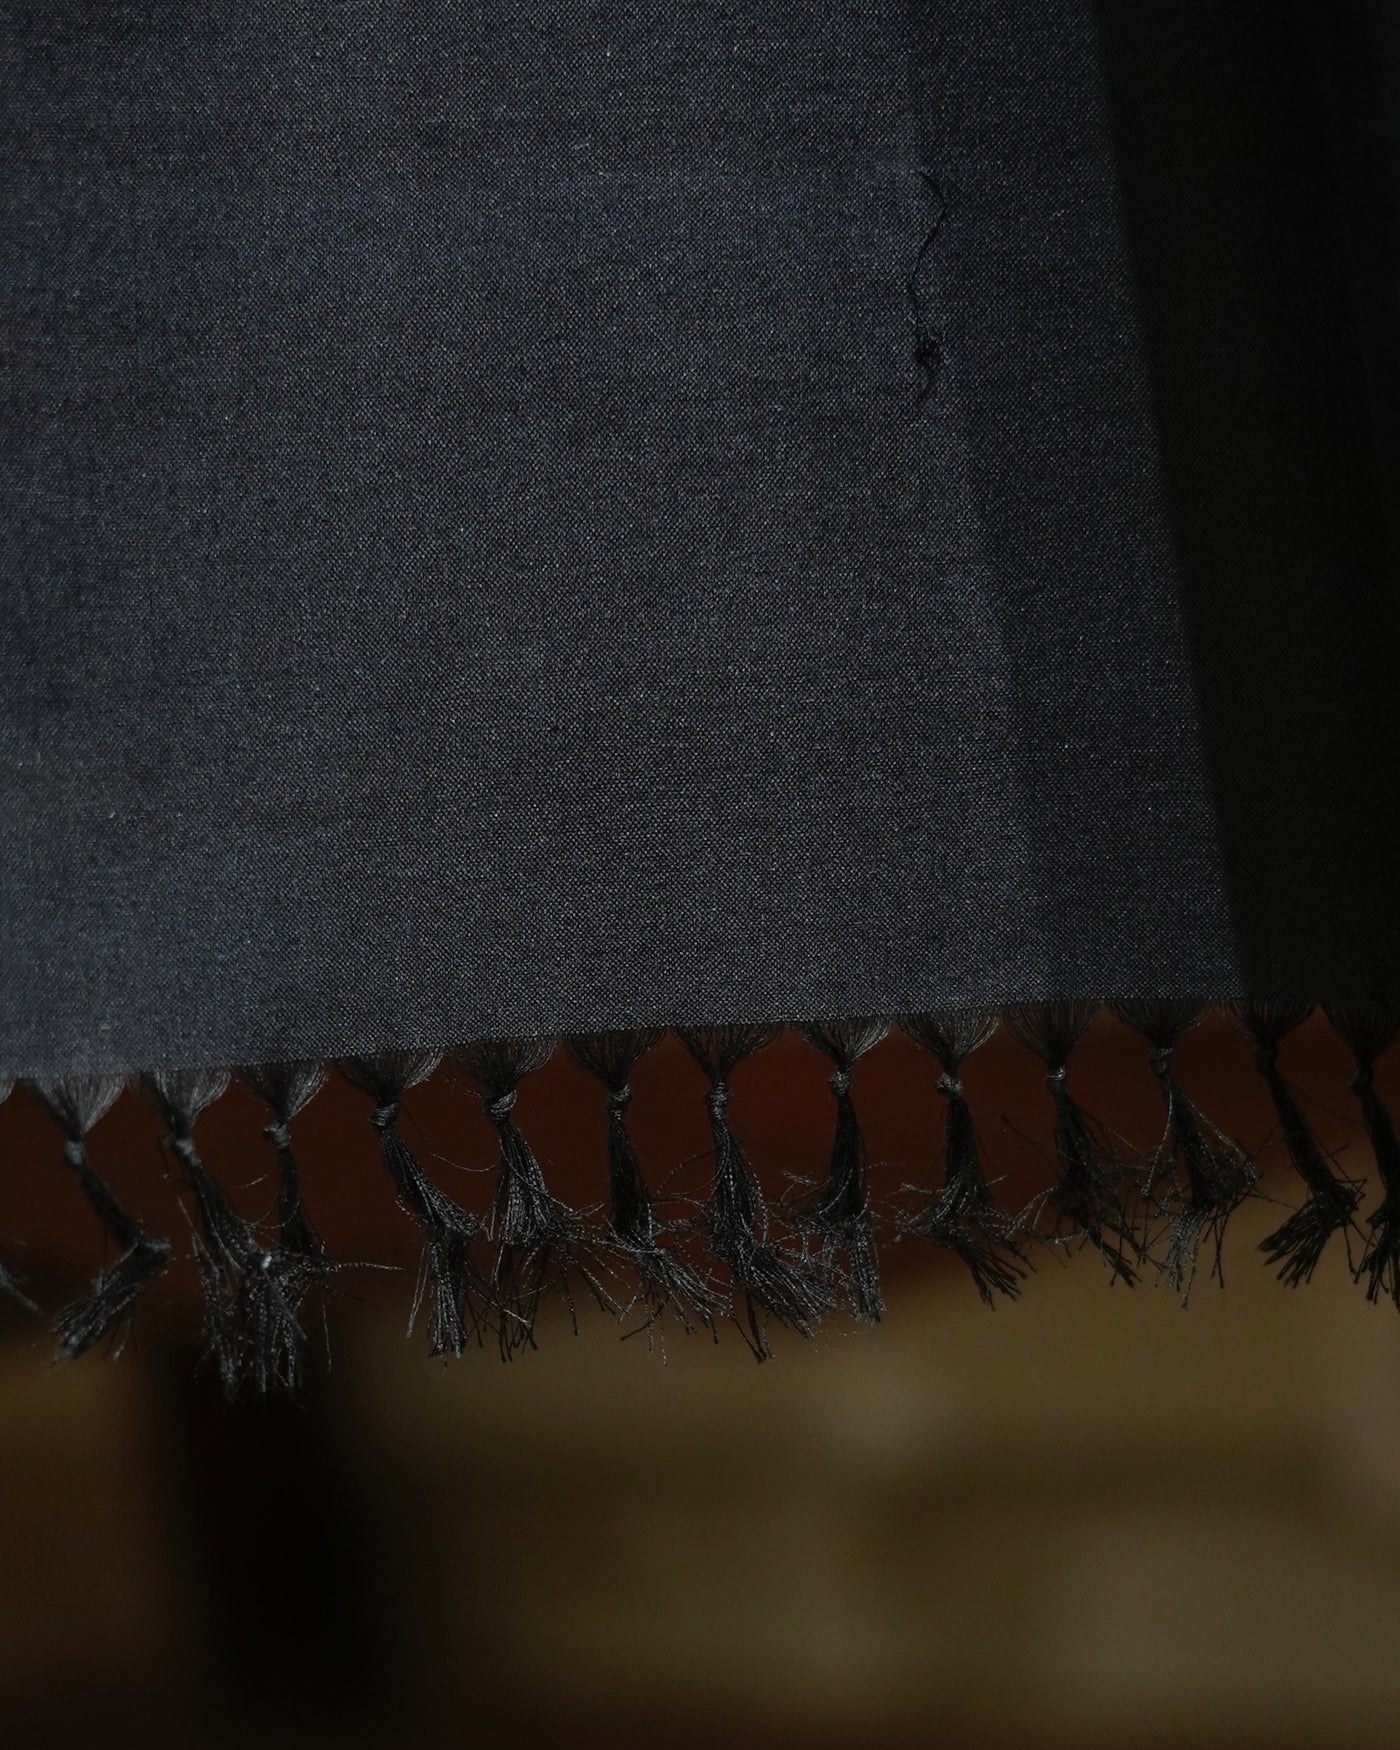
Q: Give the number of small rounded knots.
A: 13